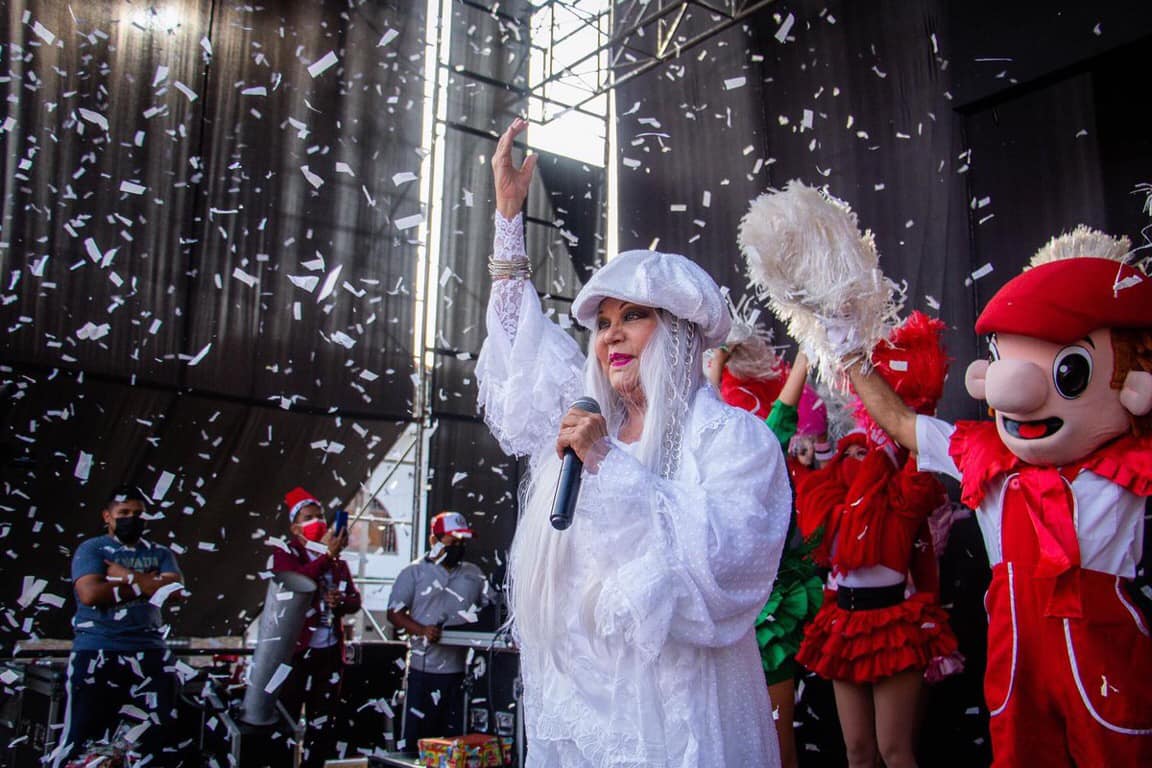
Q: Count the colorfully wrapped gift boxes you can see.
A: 1